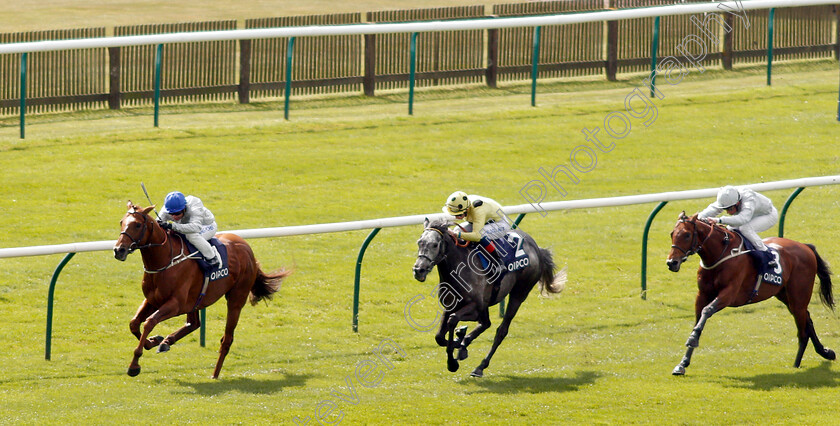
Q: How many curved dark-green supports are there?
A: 6